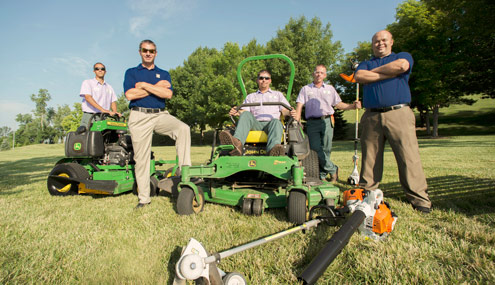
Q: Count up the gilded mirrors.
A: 0